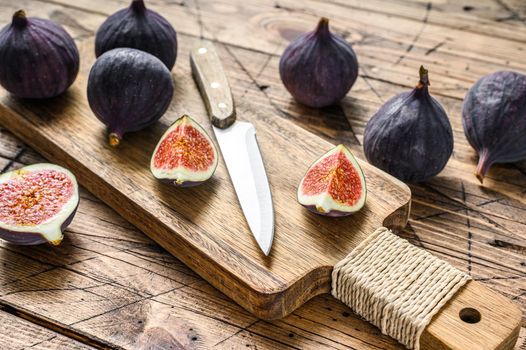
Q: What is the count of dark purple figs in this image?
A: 6